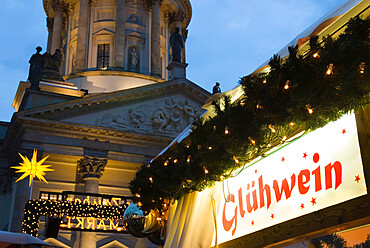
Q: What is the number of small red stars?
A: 9